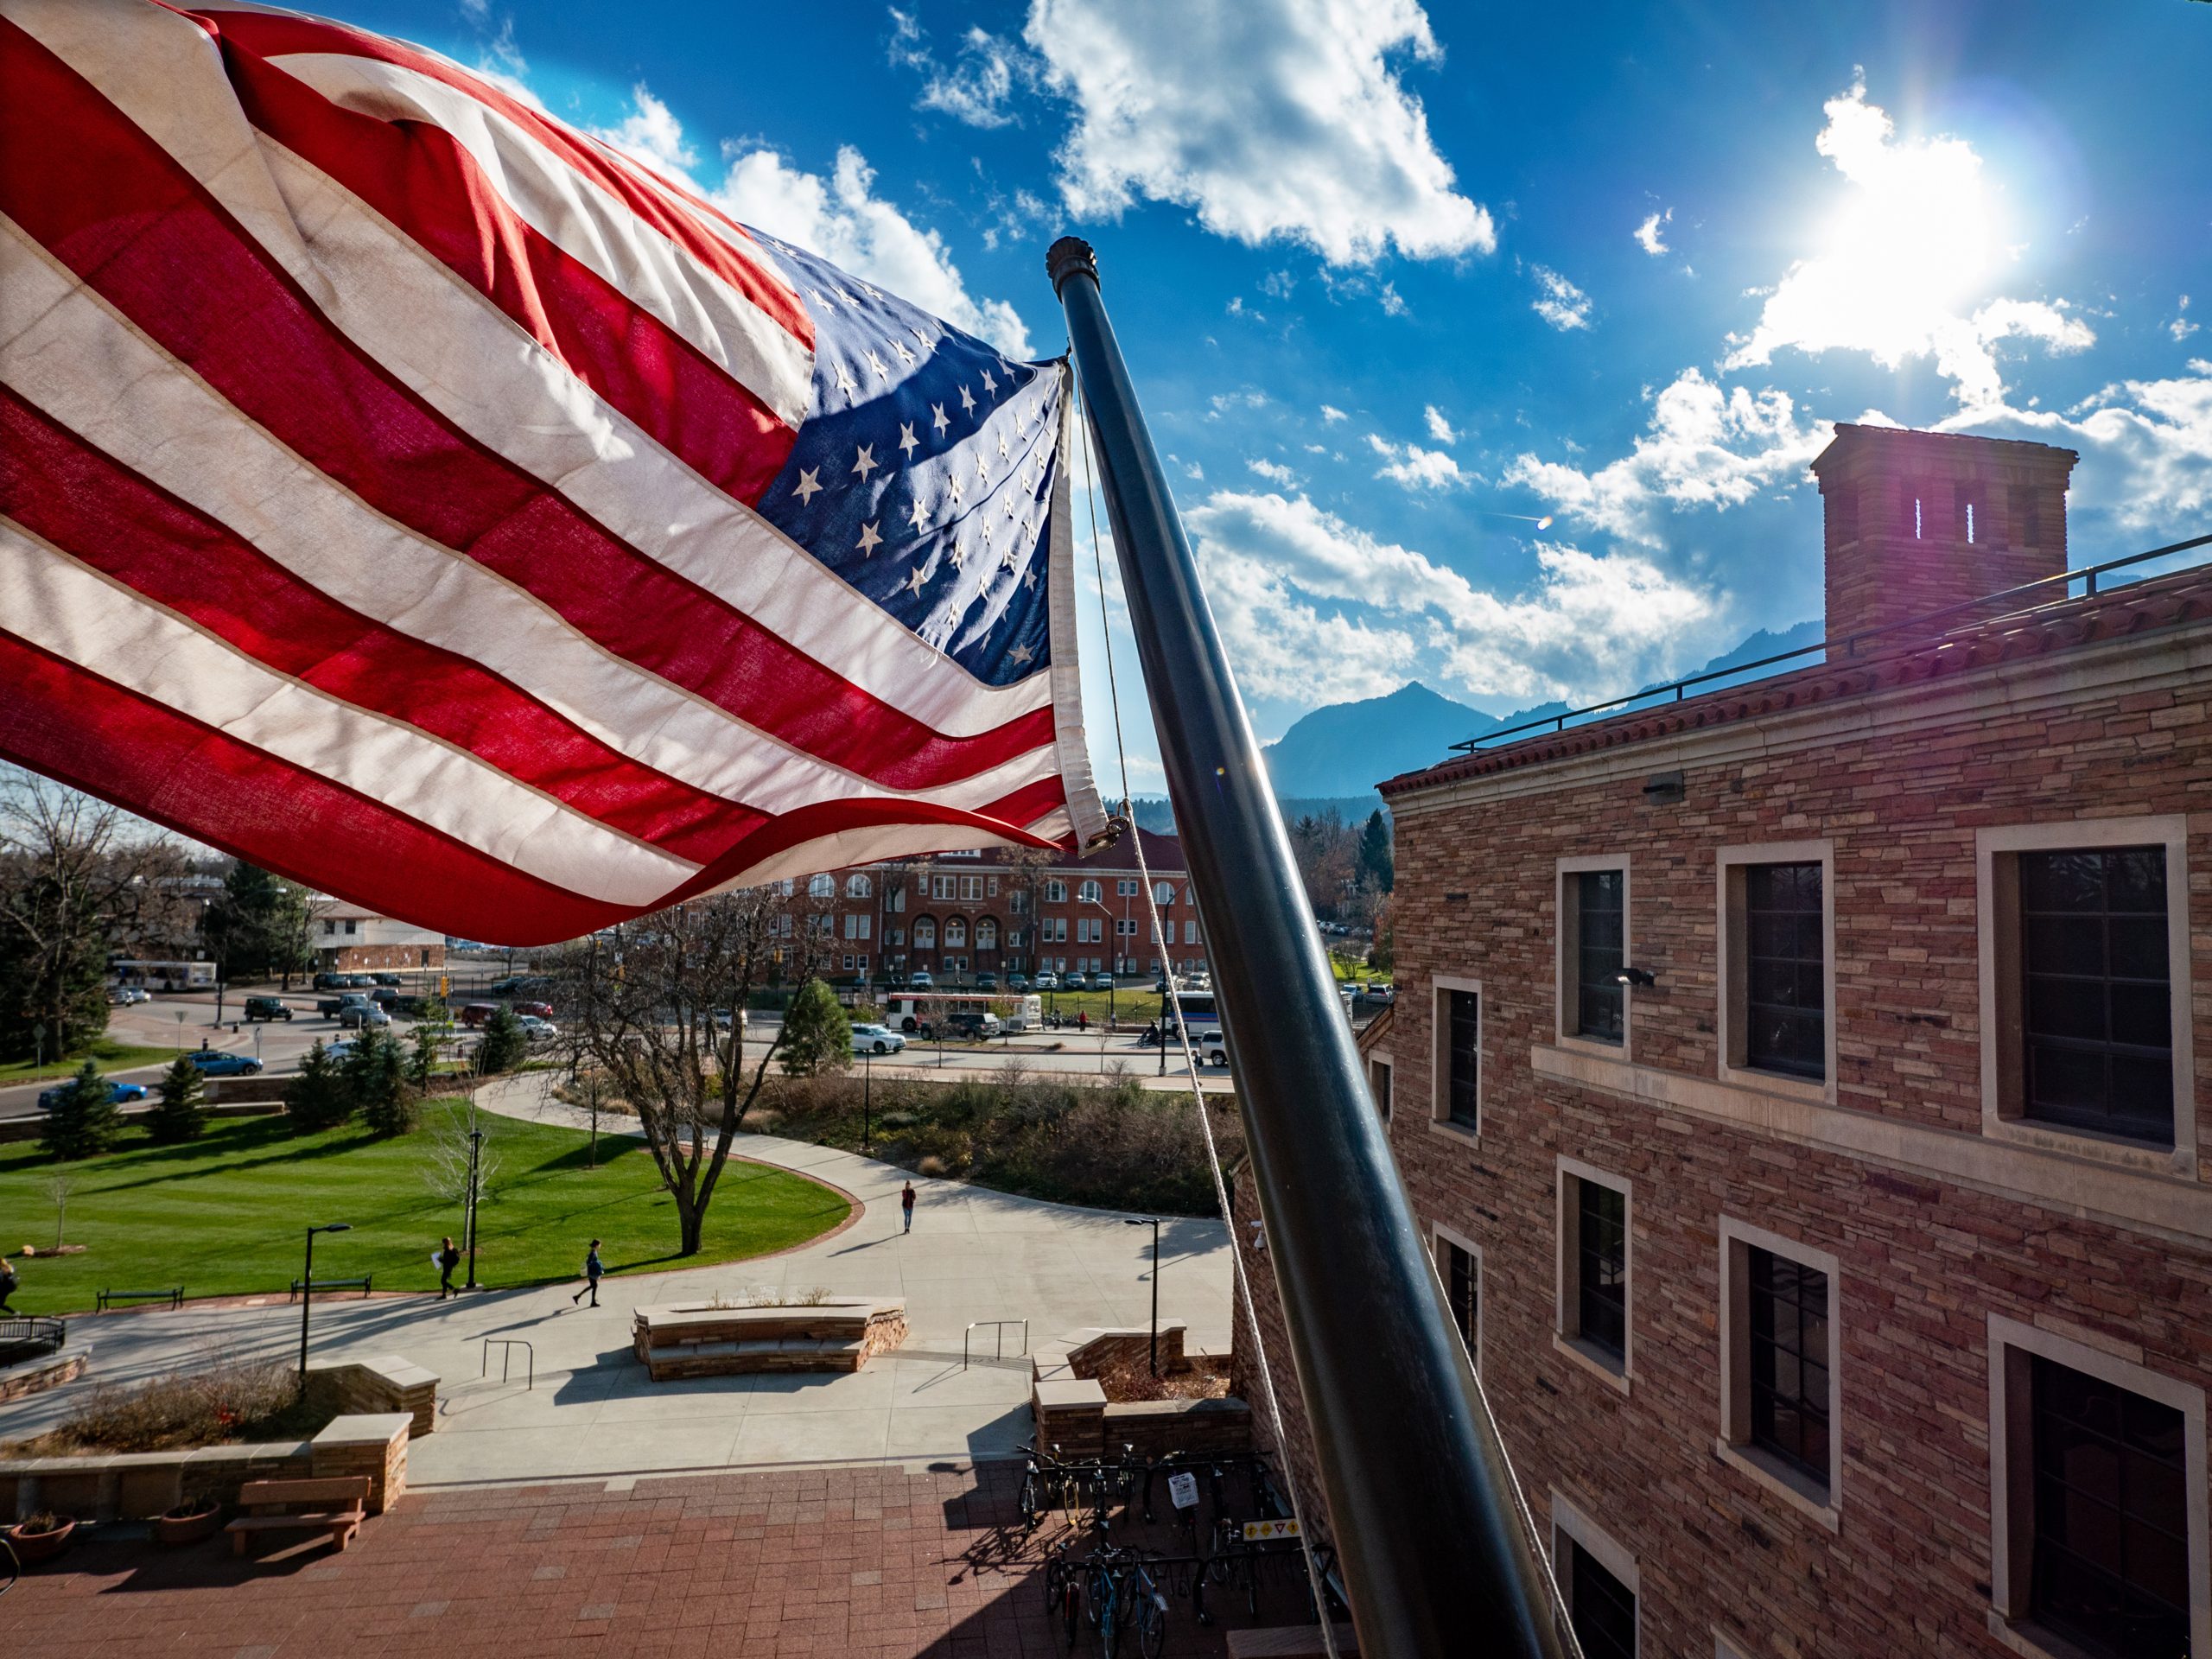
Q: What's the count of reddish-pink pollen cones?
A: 0